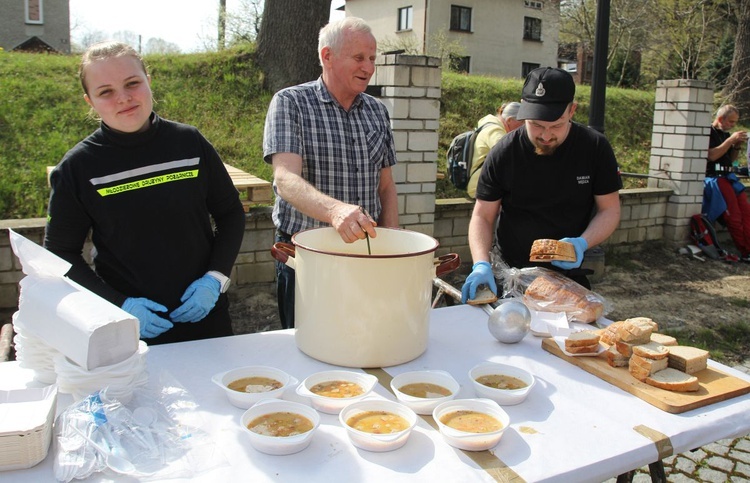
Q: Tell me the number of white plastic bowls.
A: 7